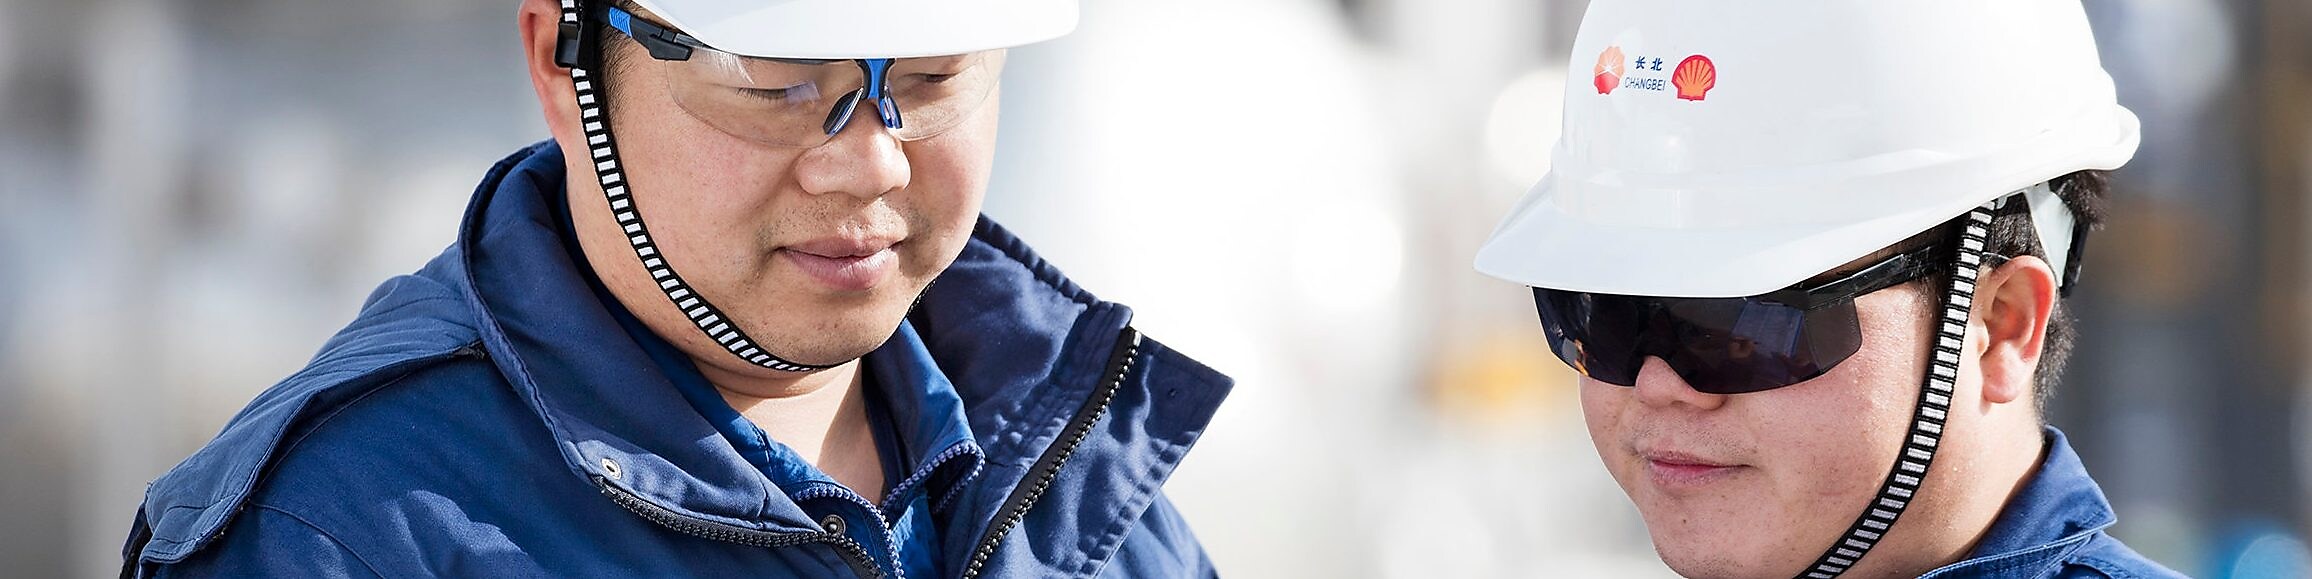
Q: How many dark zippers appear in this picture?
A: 2